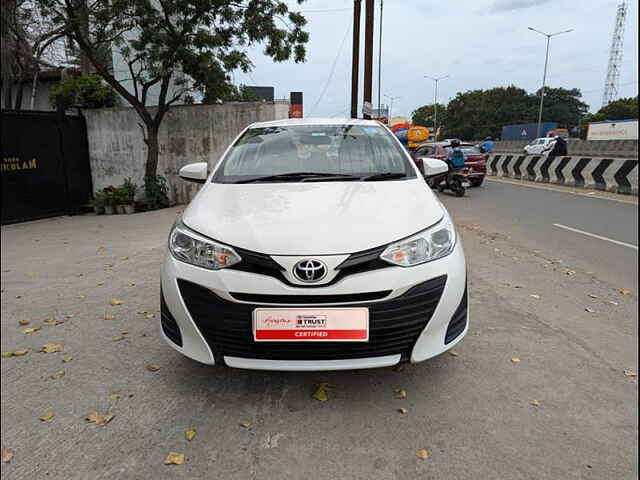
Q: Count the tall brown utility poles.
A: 2